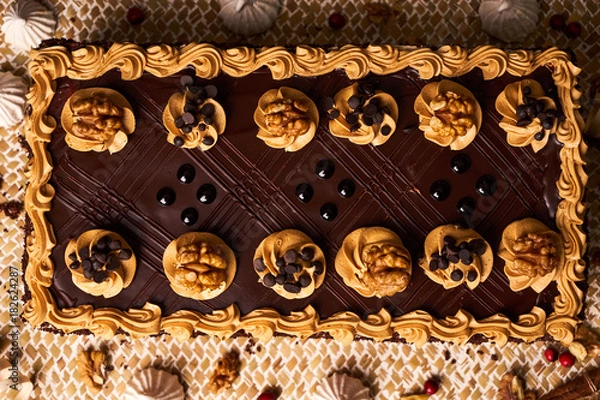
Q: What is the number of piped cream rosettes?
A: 12